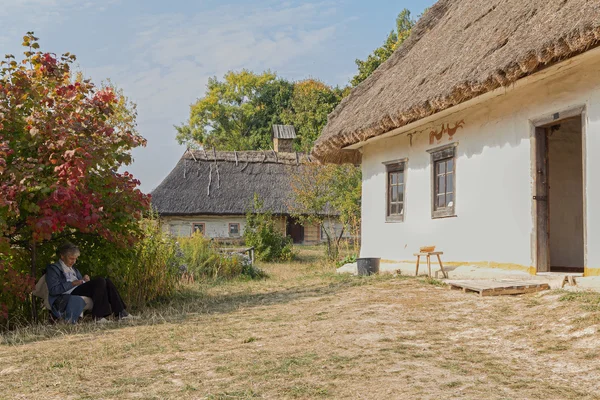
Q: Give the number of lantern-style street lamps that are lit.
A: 0